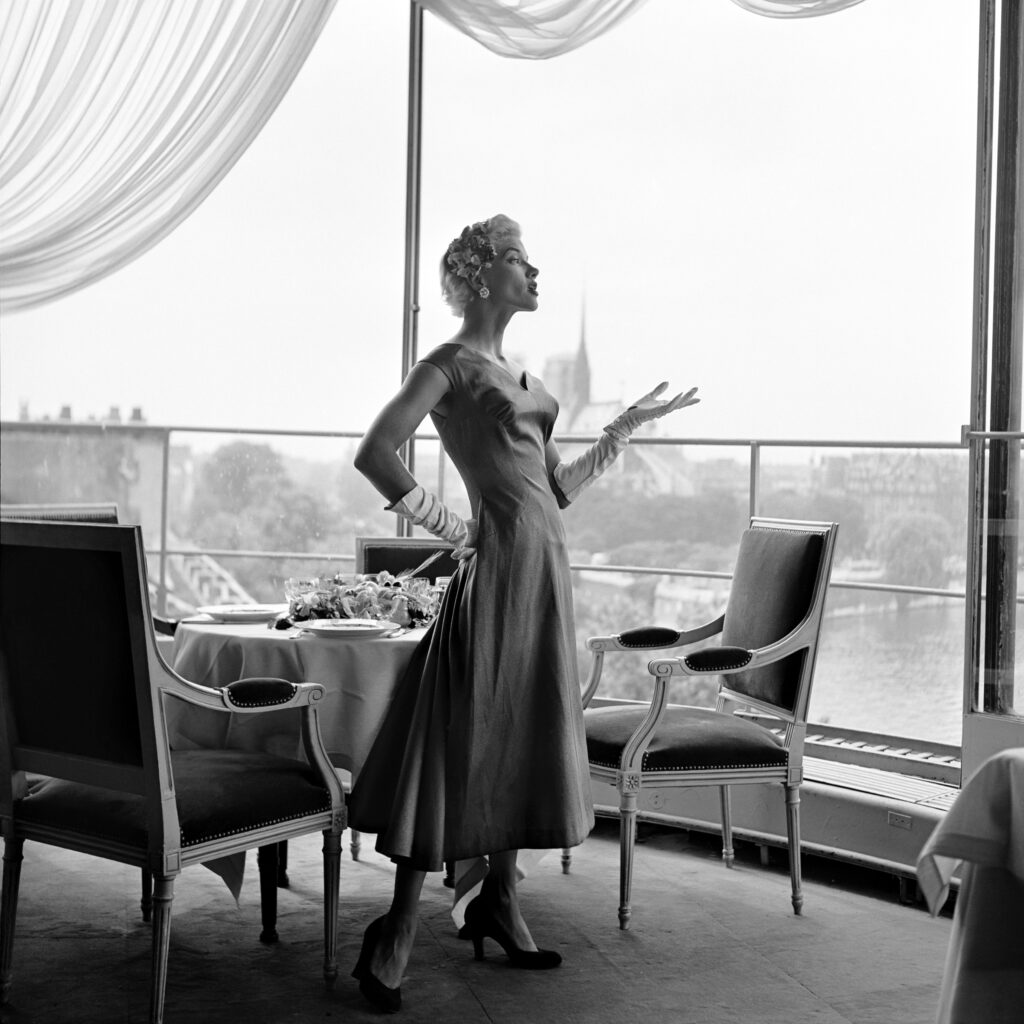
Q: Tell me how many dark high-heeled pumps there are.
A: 2